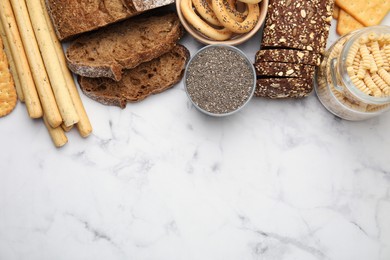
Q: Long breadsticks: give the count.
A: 7